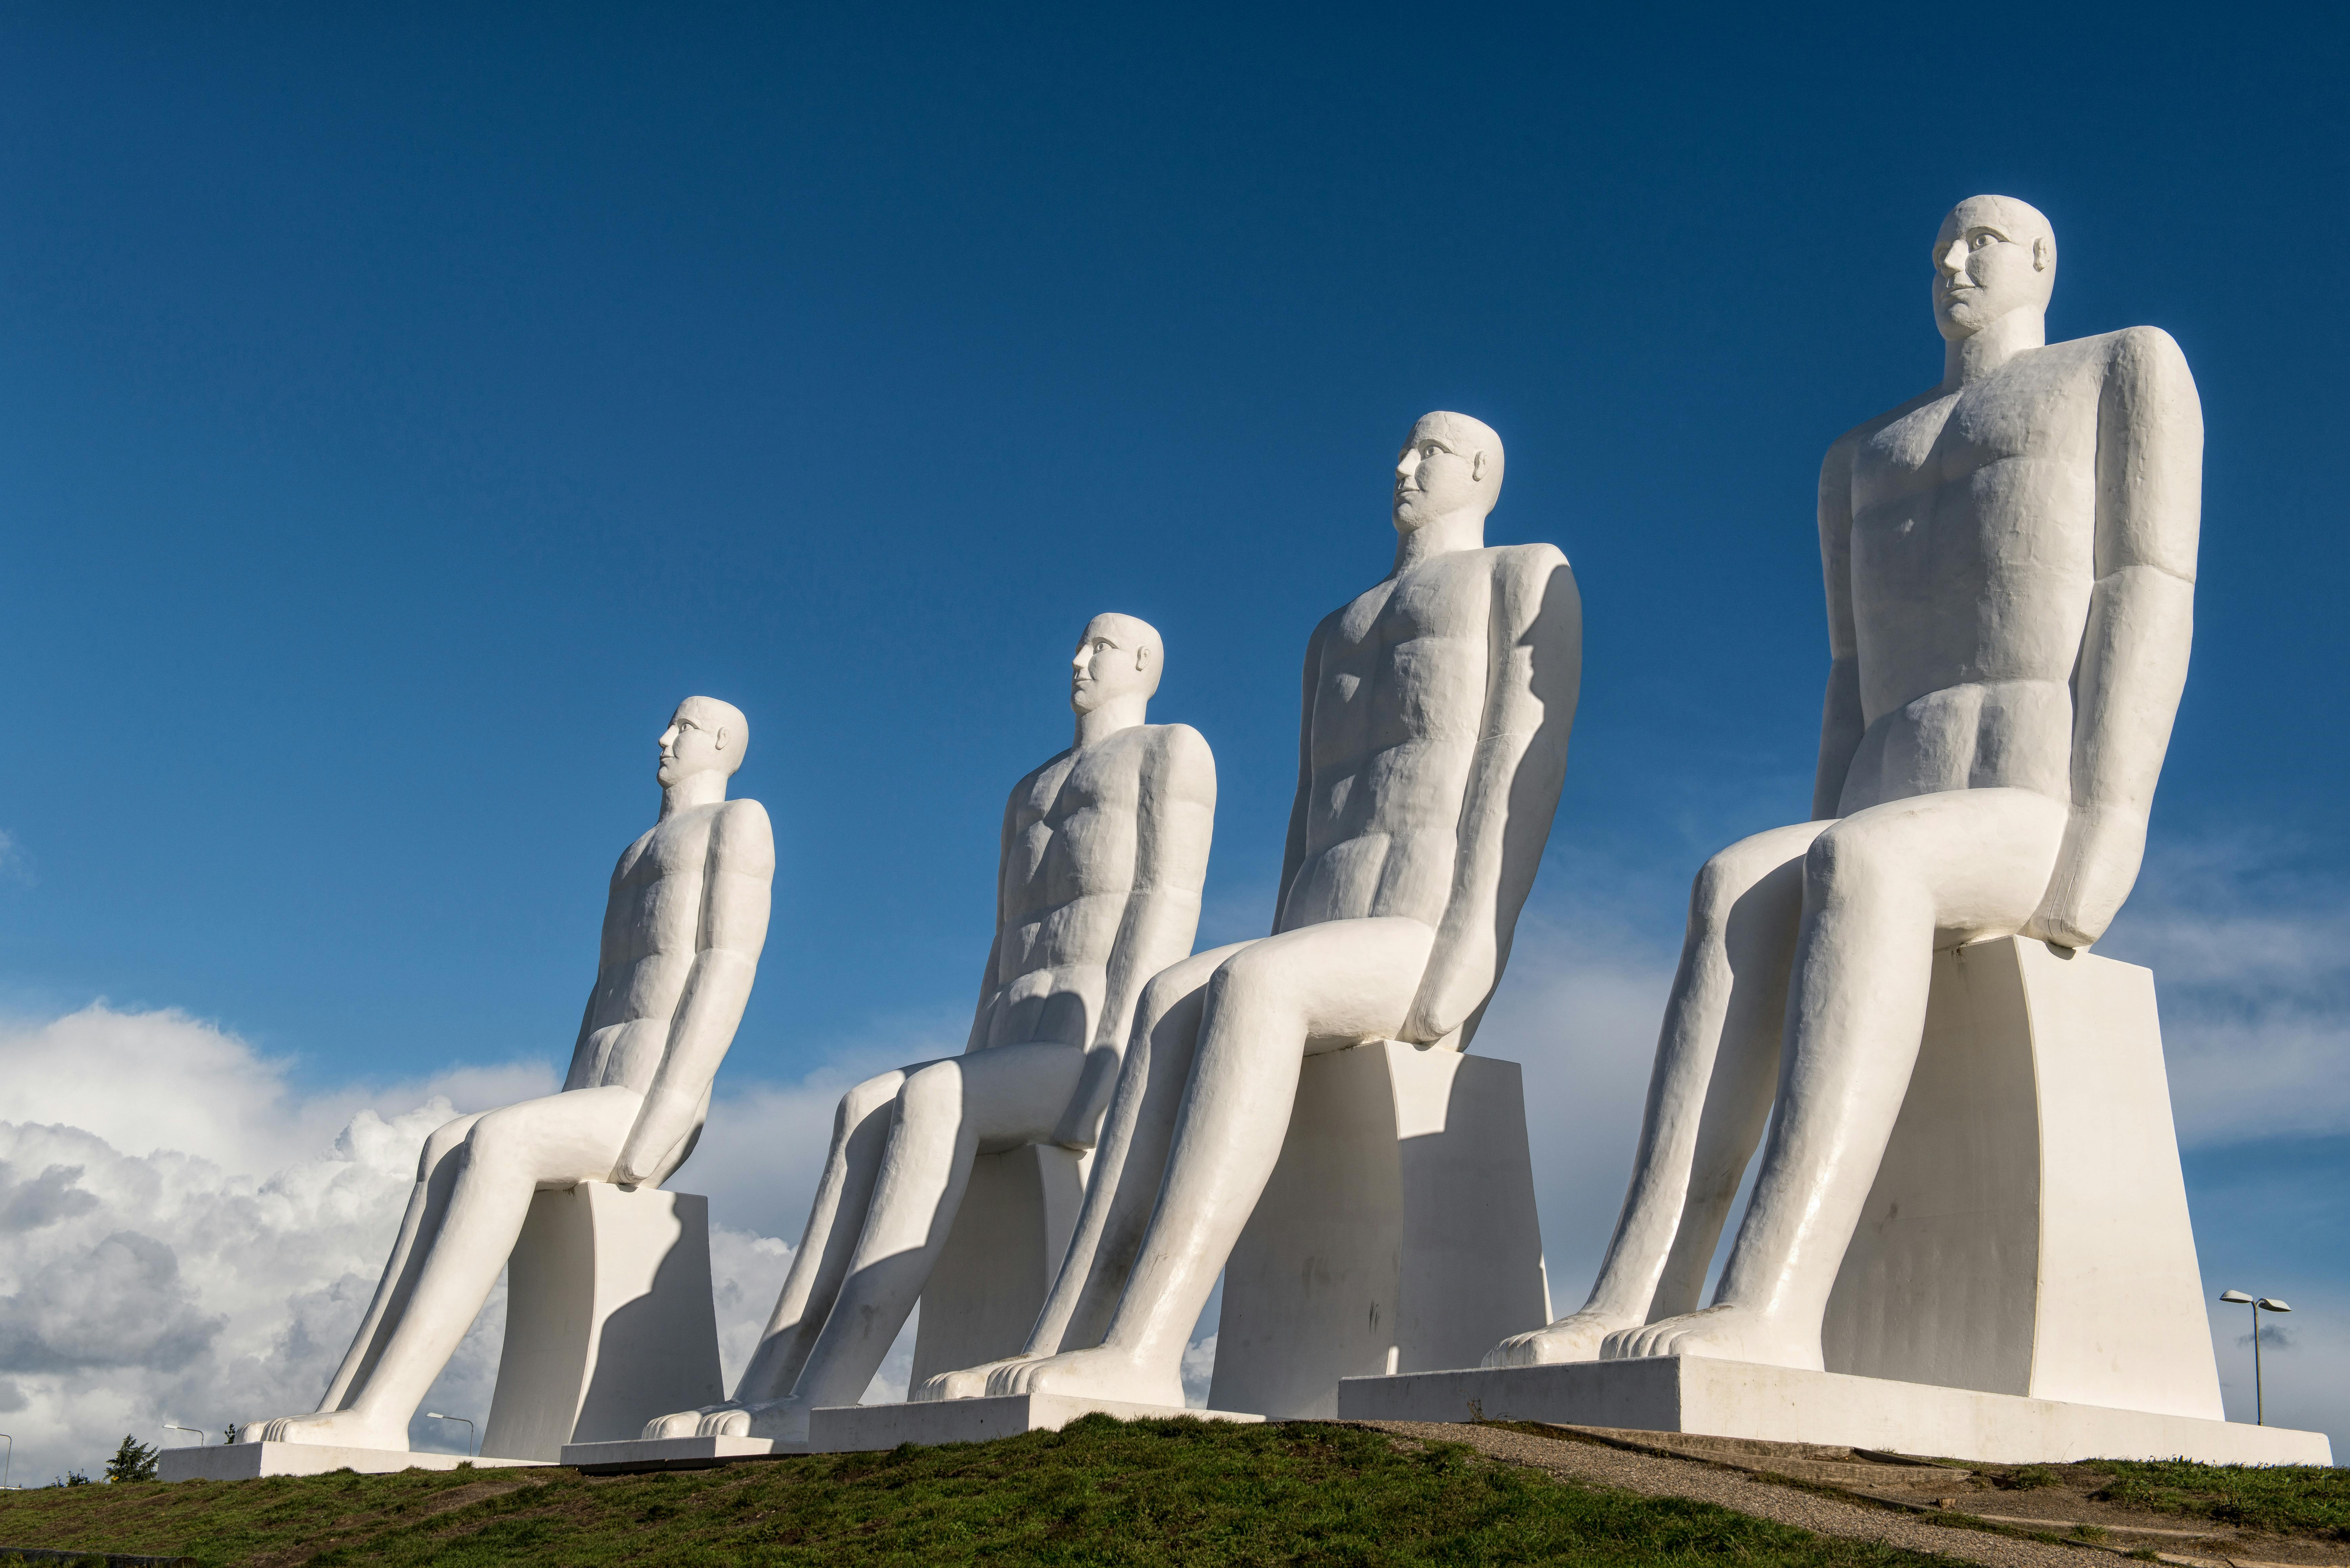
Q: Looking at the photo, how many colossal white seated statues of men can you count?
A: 4